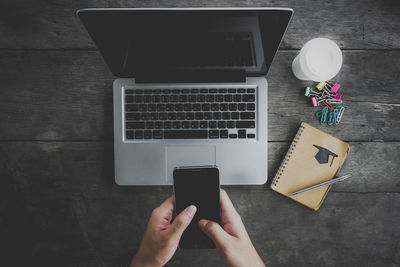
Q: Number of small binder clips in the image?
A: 5